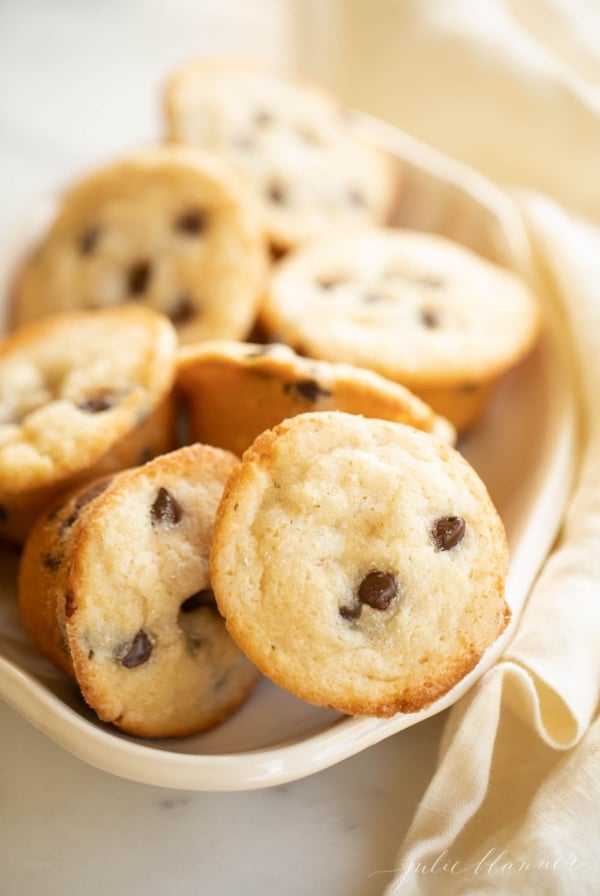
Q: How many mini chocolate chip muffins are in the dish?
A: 7